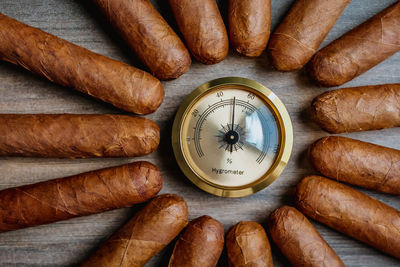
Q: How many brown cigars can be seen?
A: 15